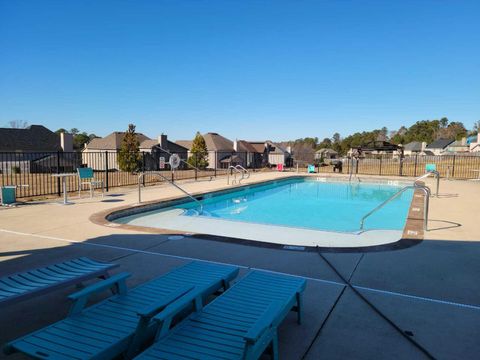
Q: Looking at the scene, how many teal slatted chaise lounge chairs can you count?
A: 3